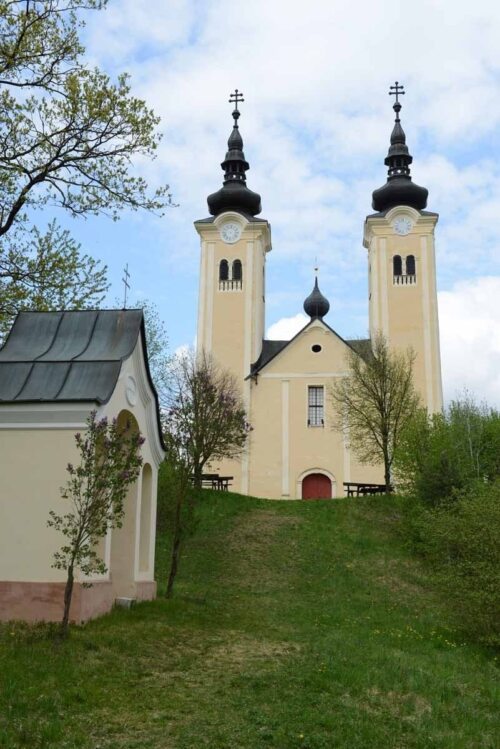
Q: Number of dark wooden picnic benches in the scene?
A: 2